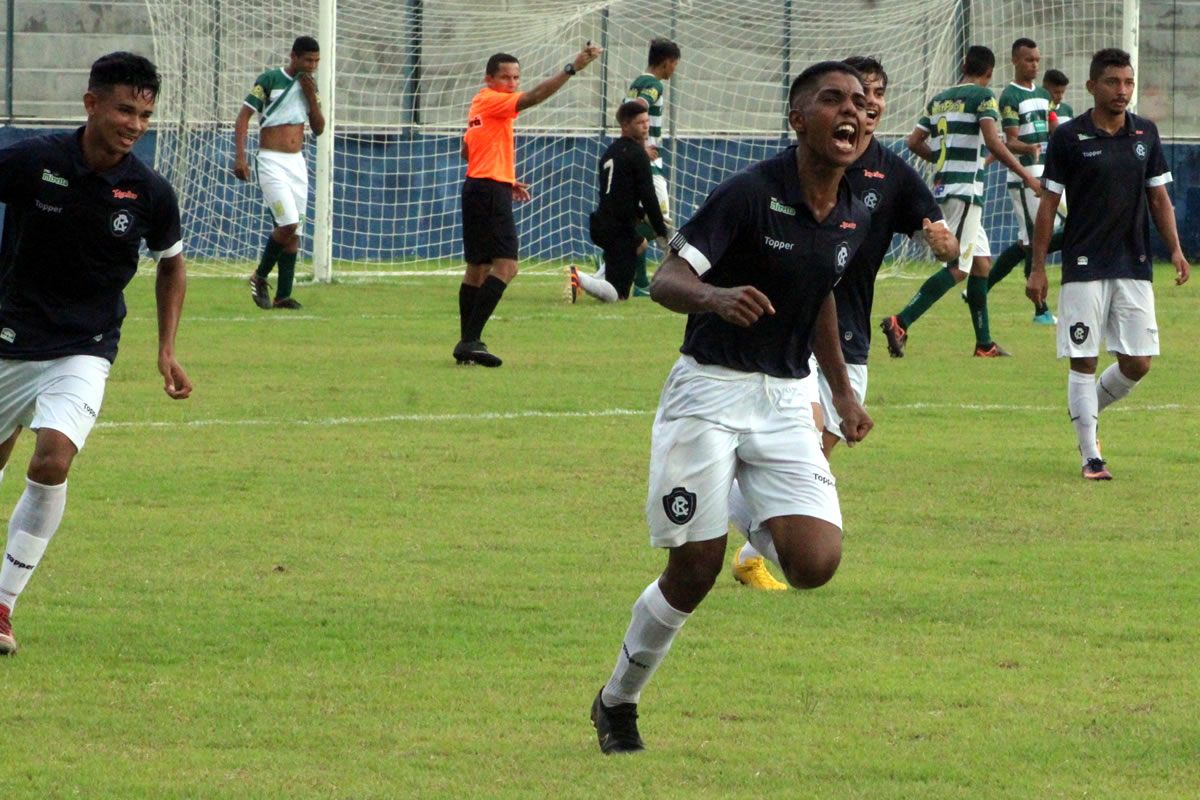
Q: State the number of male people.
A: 11